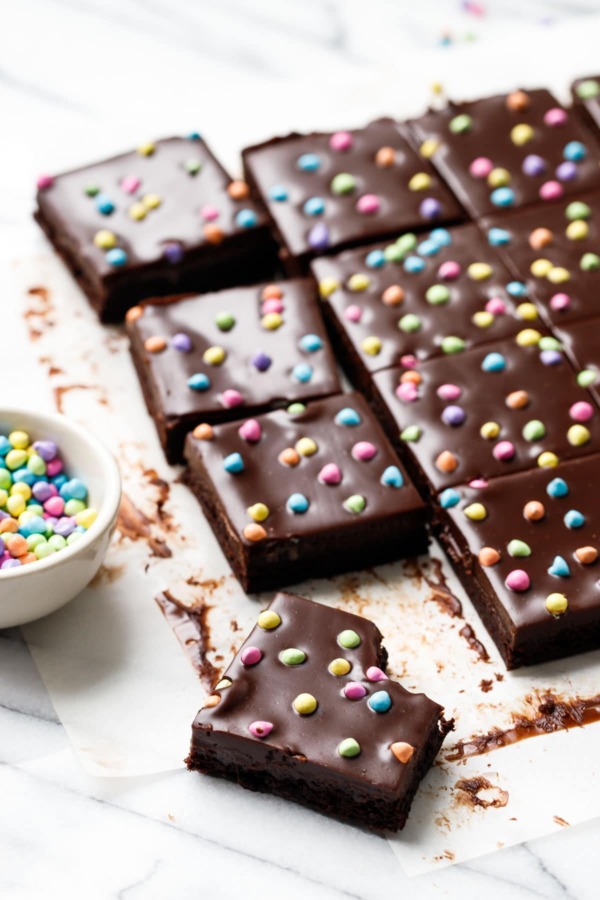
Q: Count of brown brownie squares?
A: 12